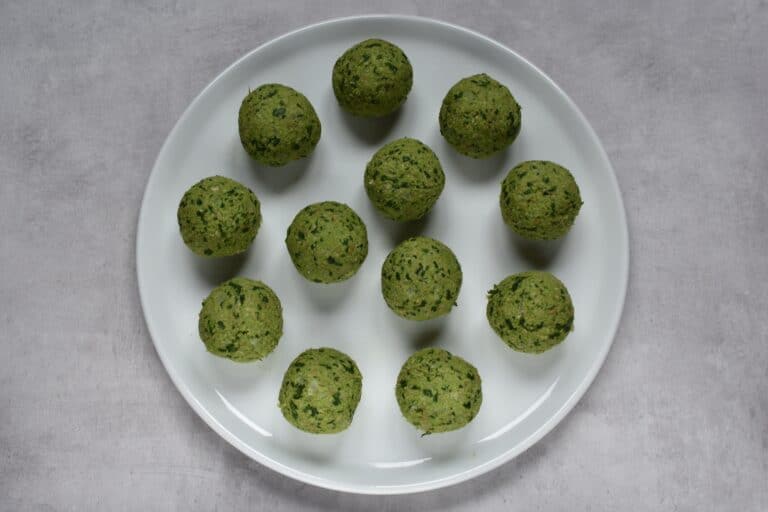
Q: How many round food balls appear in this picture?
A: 12